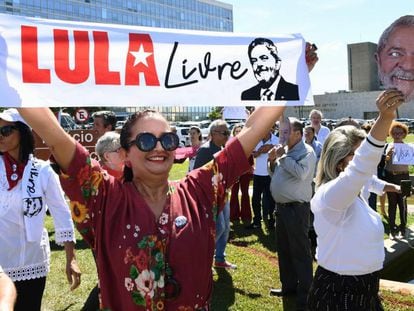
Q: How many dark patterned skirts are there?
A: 1